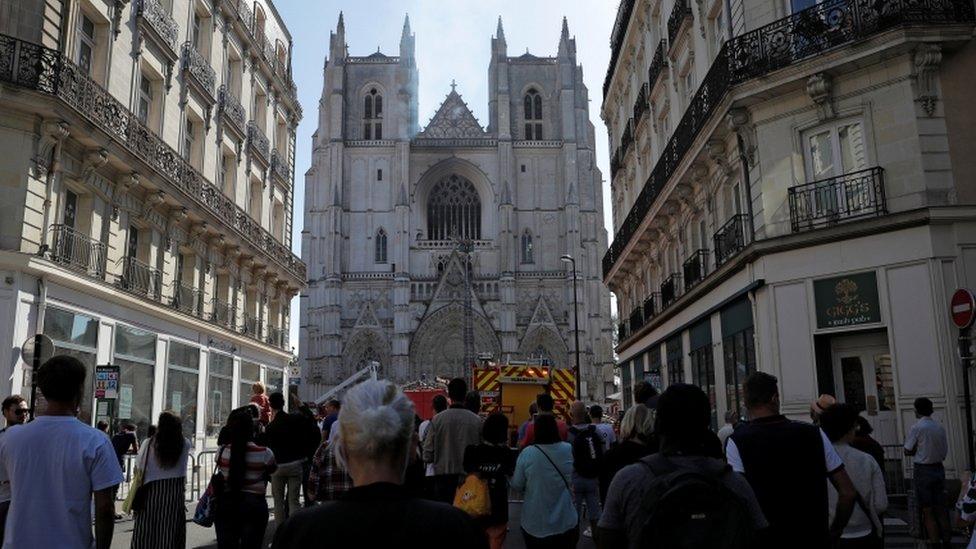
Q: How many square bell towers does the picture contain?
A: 2